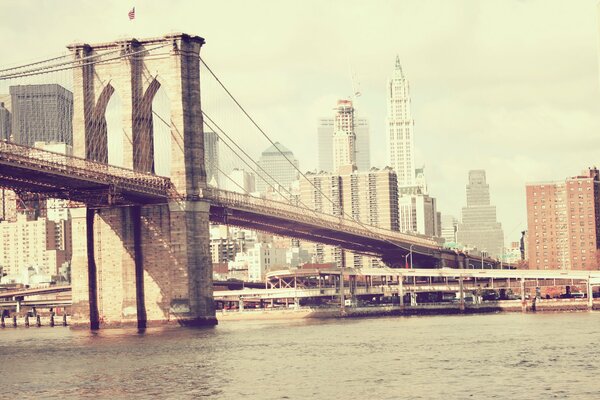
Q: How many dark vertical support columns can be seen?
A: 2